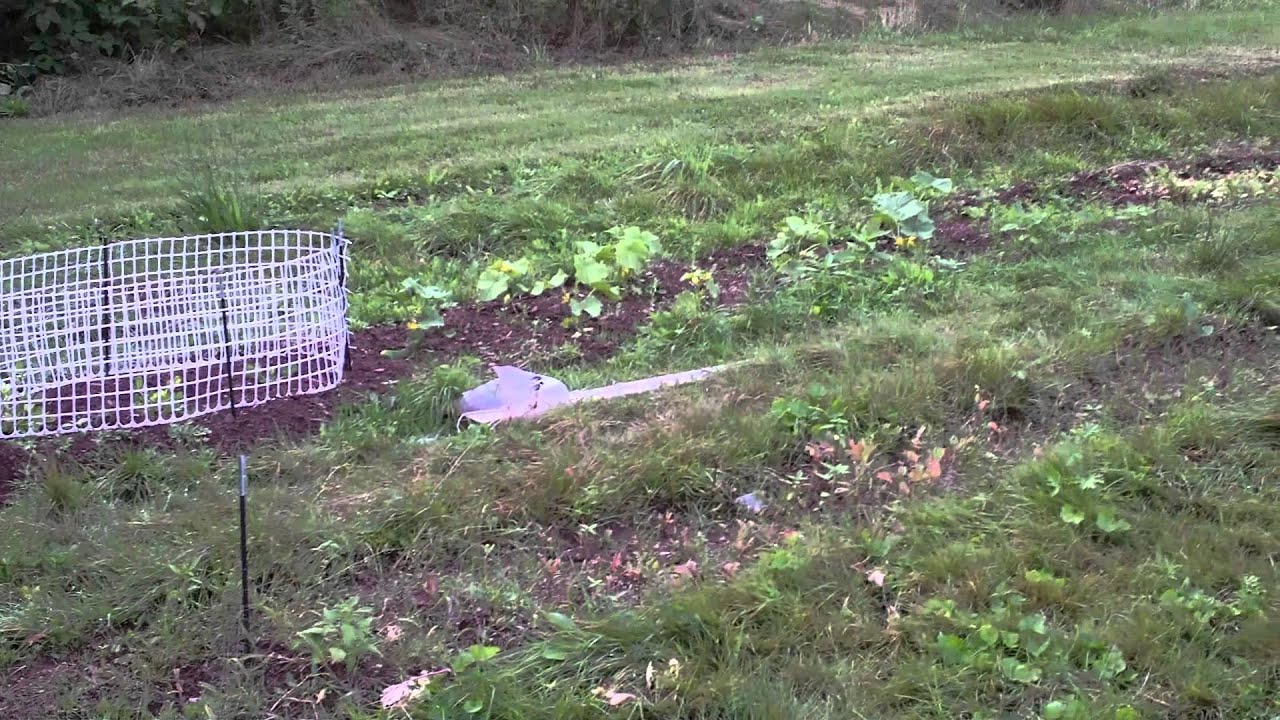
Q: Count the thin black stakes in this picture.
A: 4